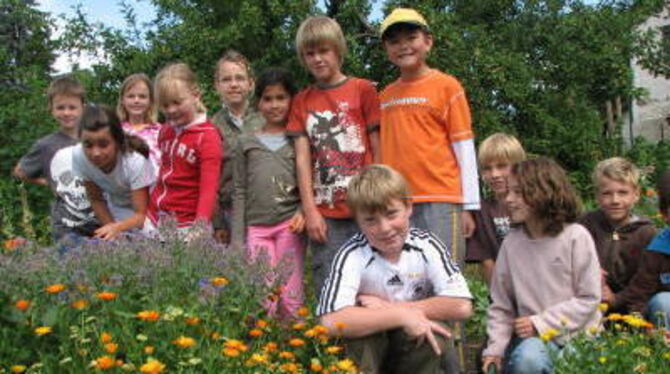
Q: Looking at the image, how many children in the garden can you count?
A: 13